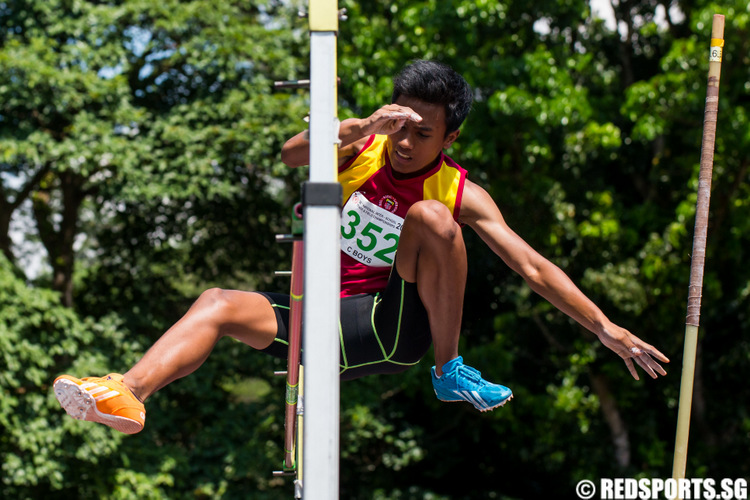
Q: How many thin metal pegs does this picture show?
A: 5